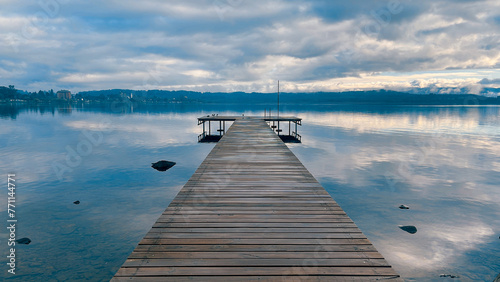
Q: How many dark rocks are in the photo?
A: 5